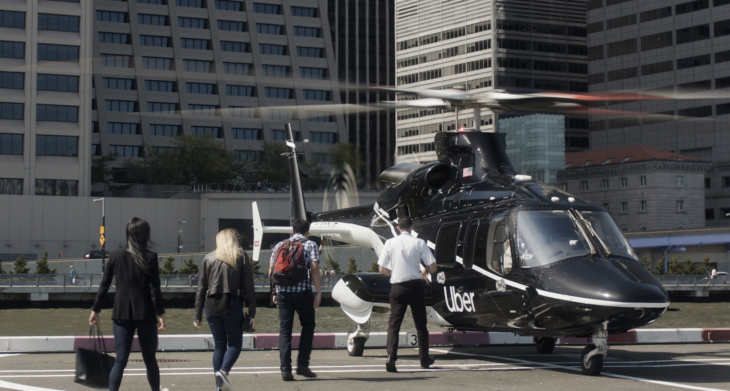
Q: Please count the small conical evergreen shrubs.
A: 14